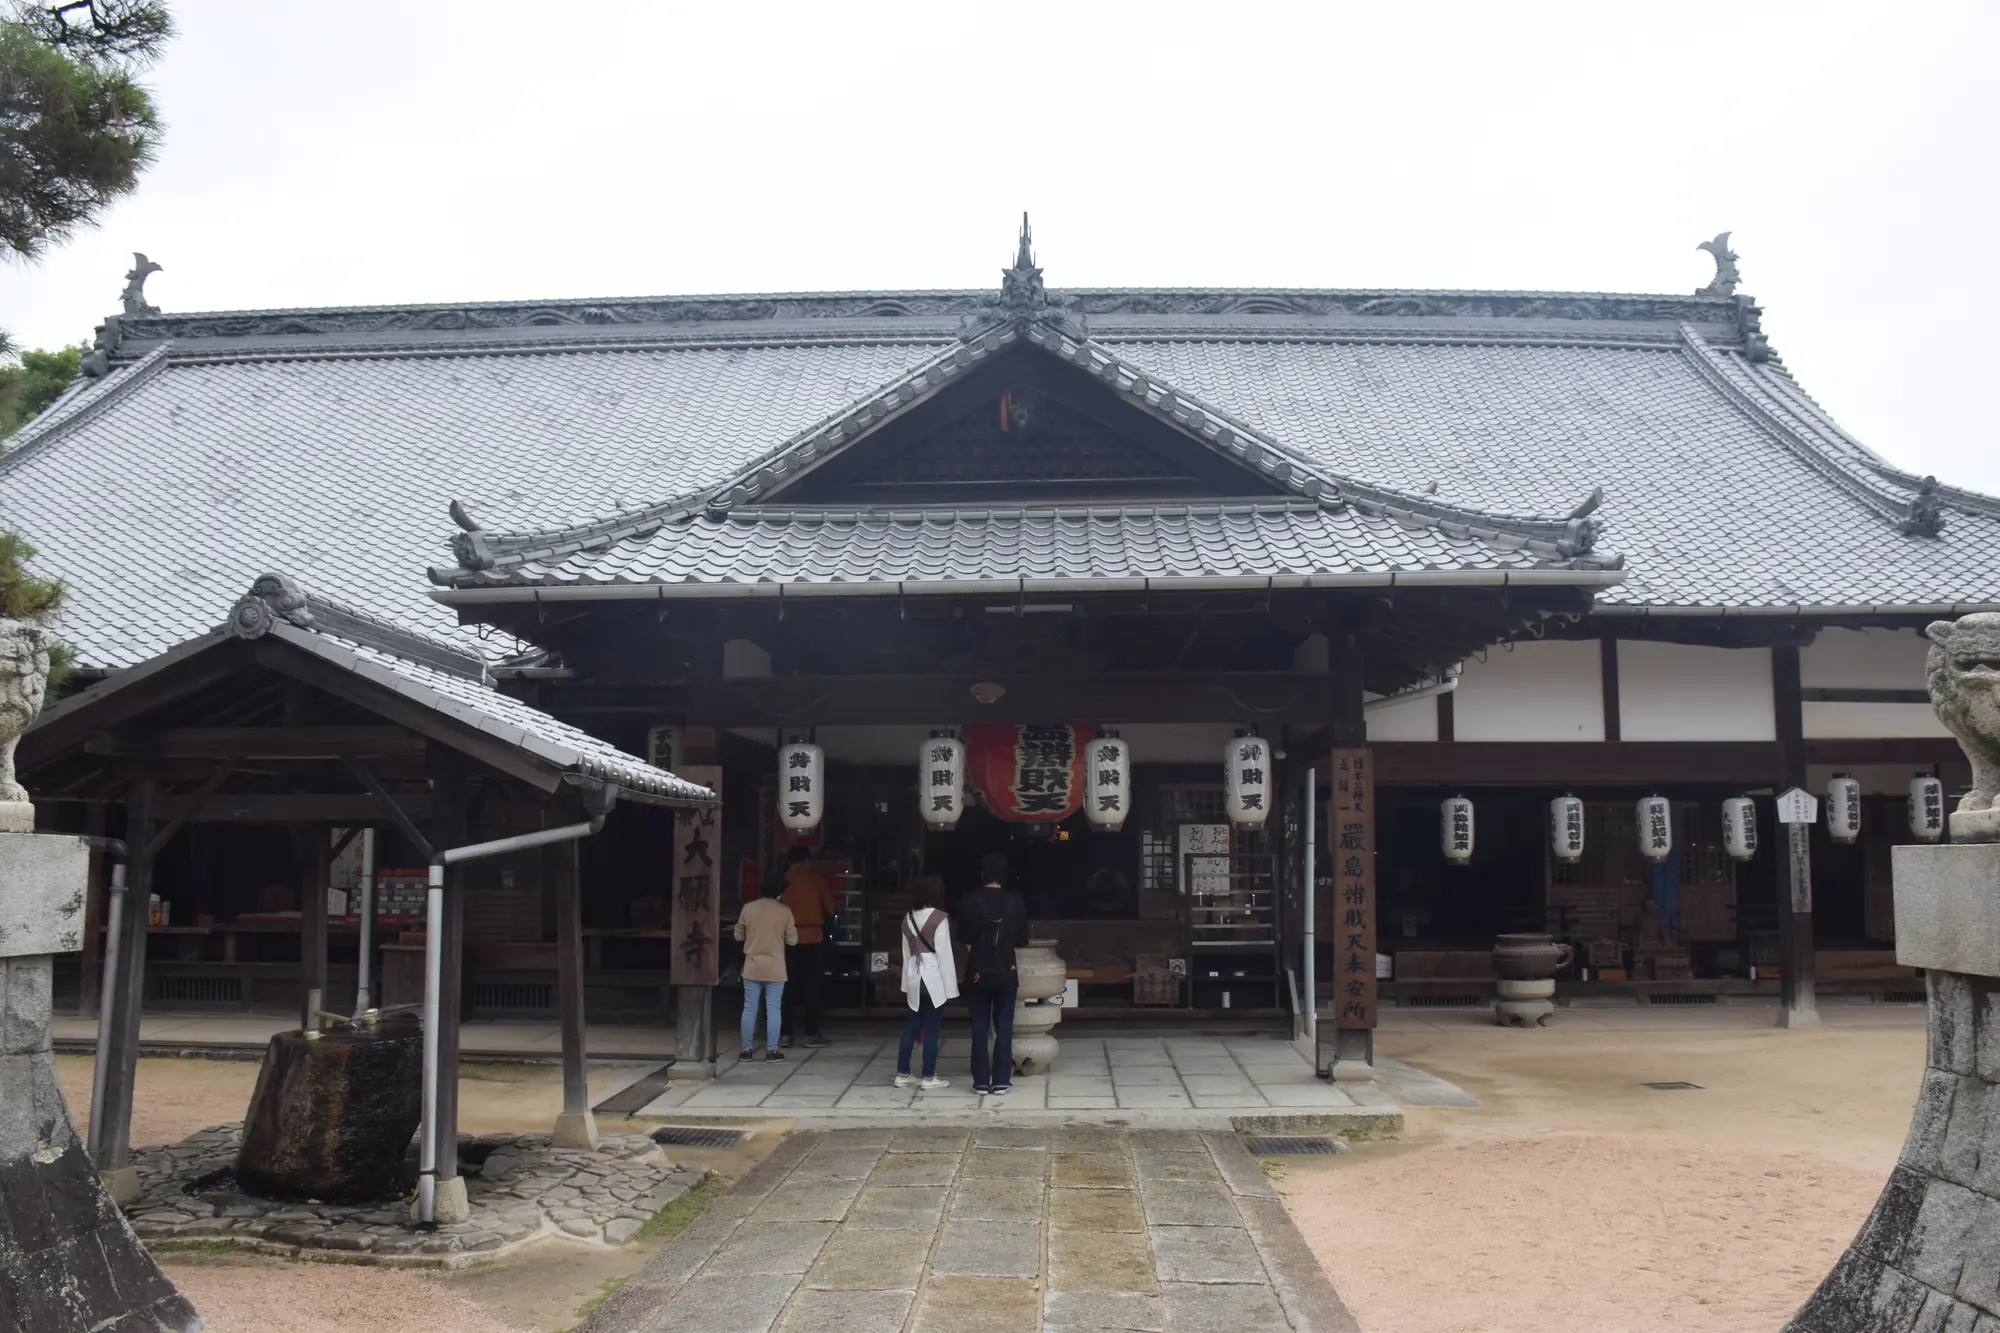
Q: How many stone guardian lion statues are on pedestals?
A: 2